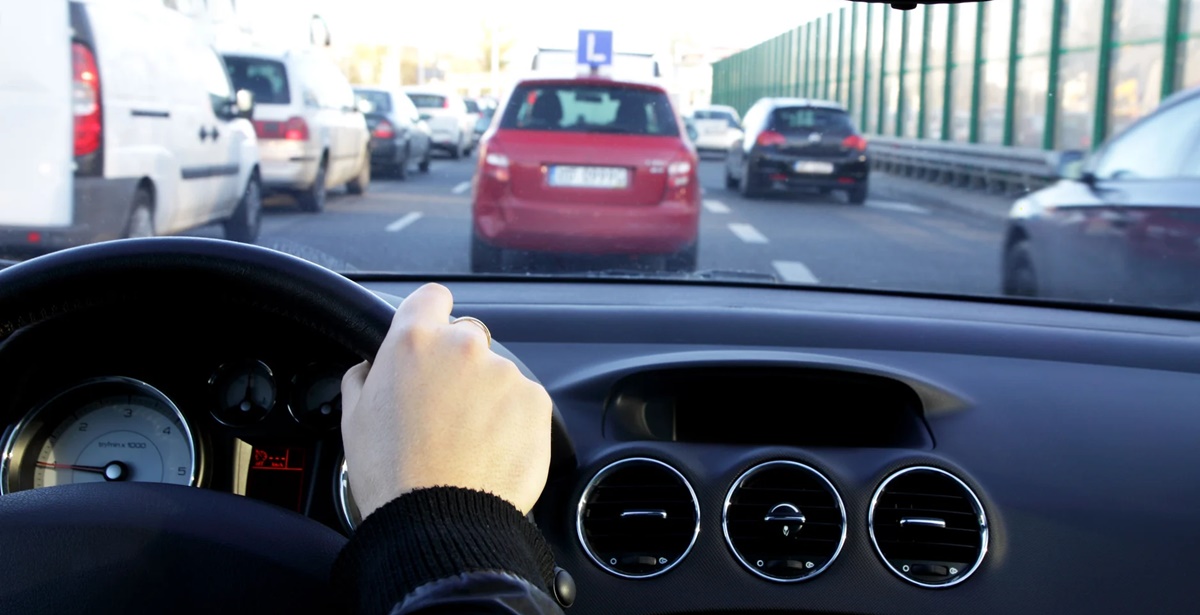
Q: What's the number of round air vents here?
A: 3